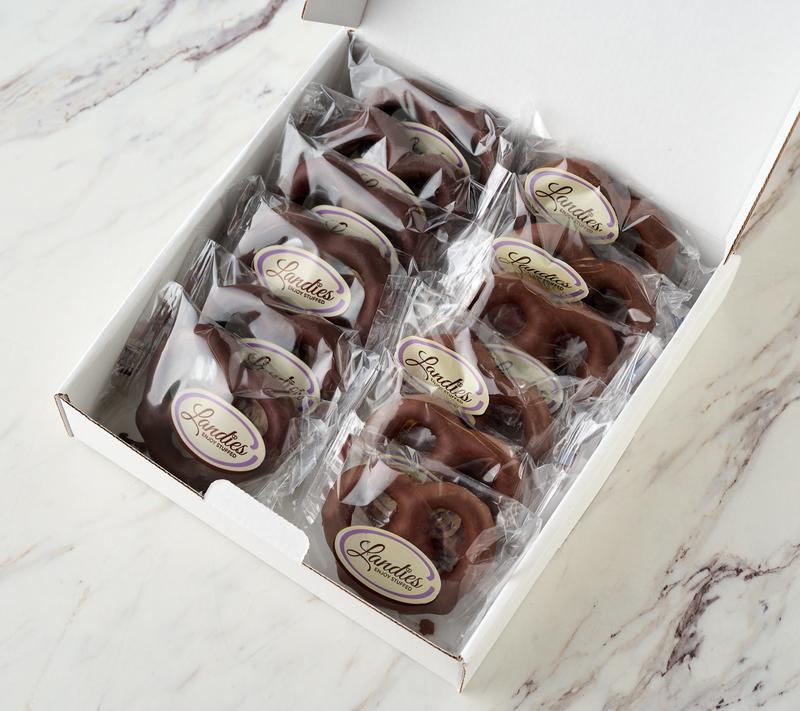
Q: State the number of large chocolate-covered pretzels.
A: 12